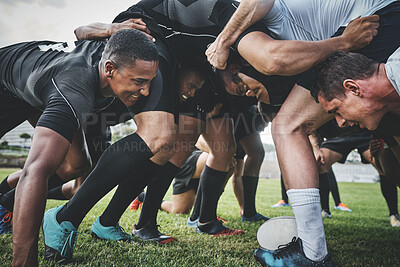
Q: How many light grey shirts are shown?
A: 2